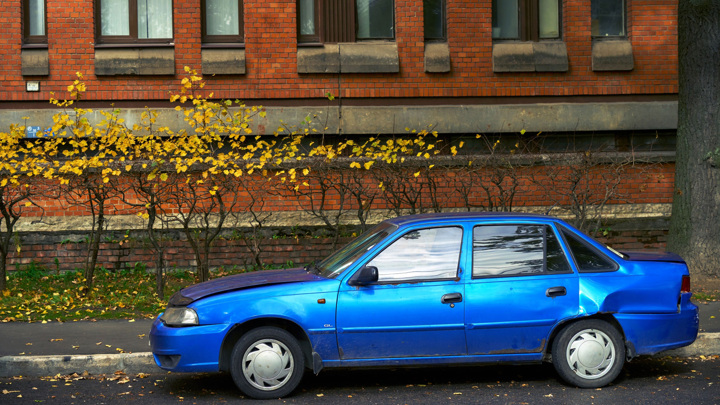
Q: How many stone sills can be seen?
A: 7